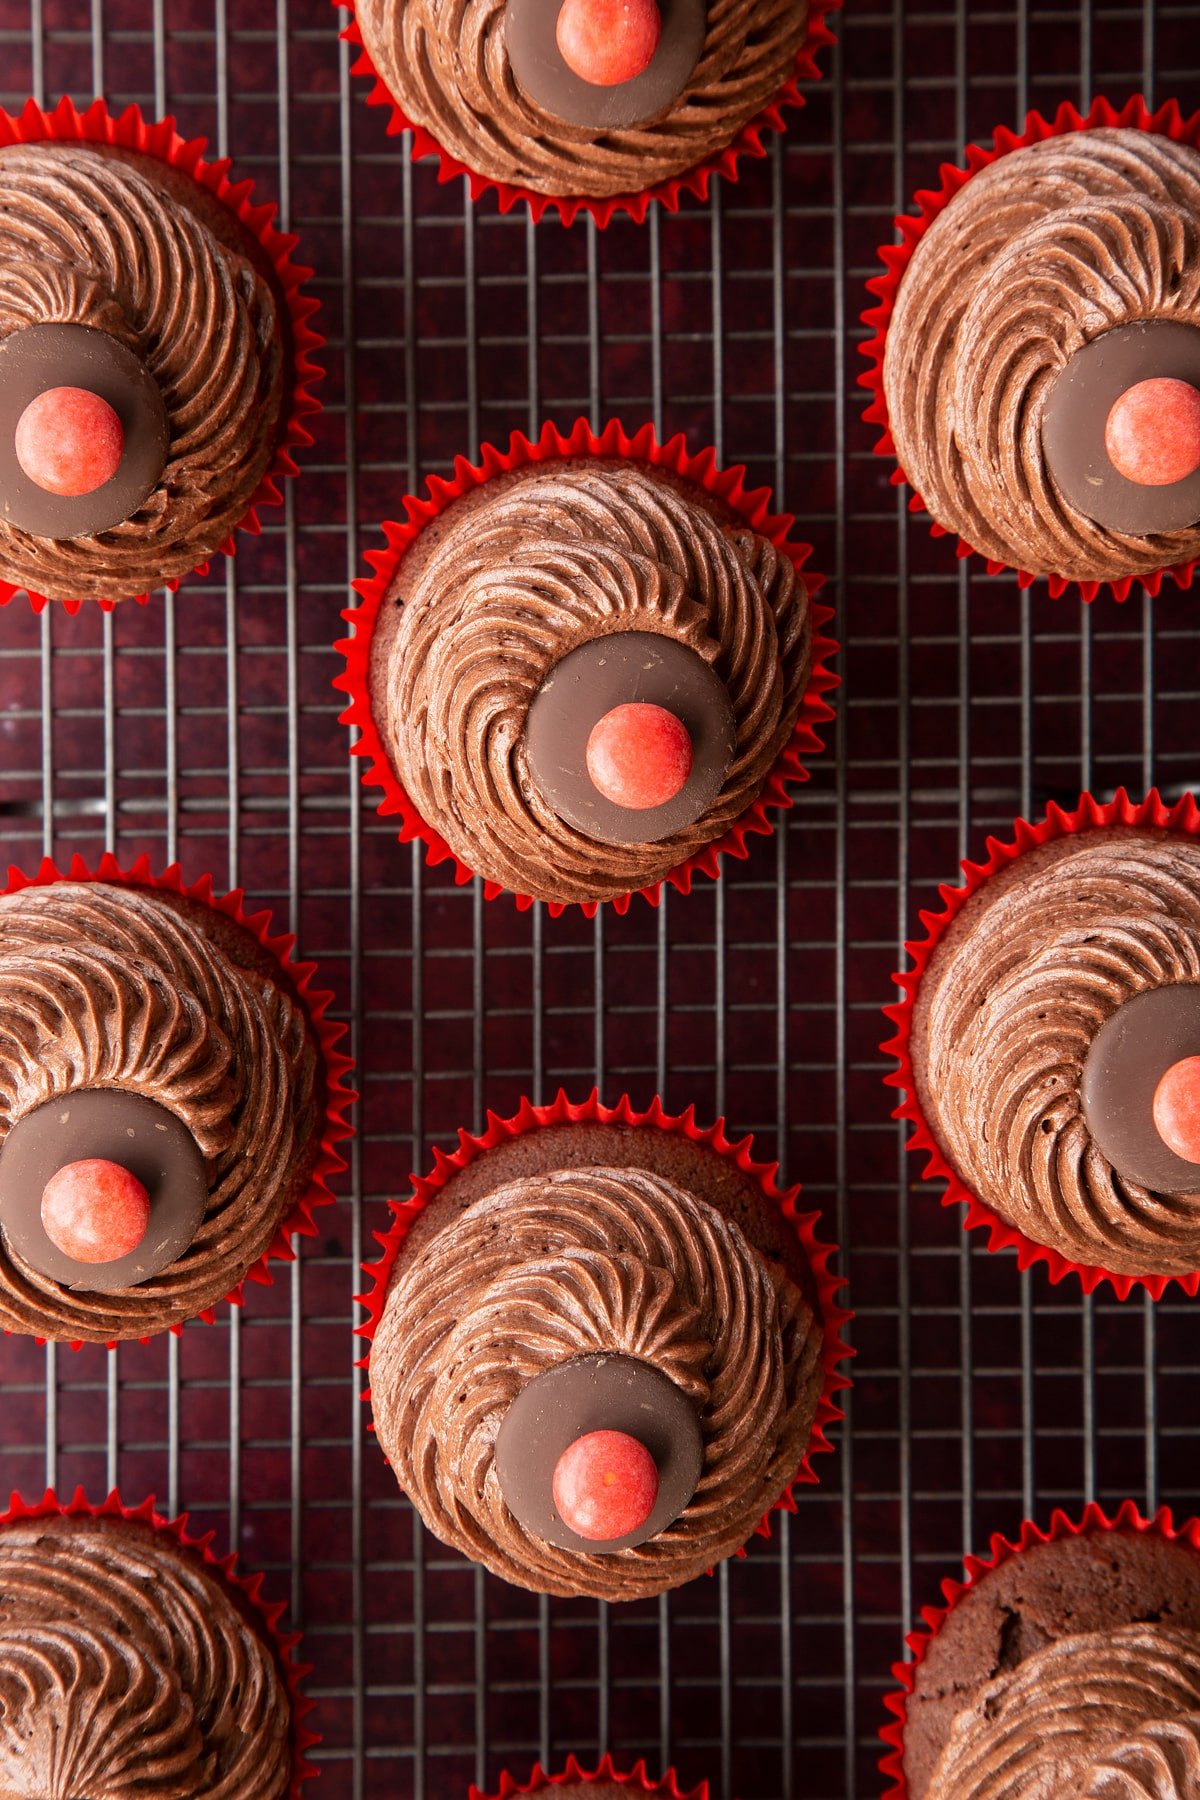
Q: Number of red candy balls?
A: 7